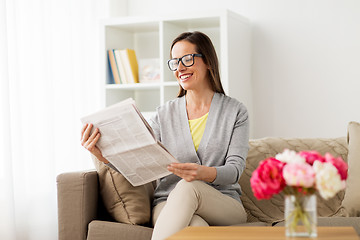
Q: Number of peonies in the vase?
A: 6